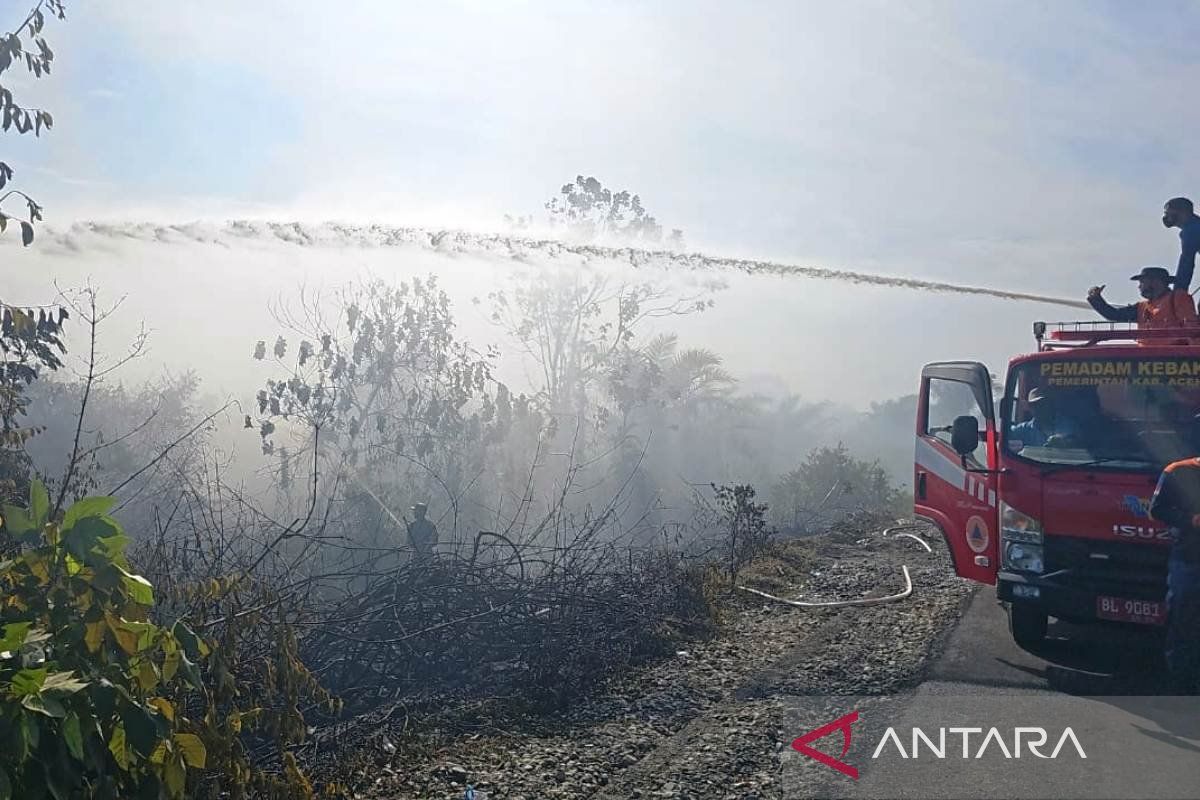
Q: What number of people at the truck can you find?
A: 4